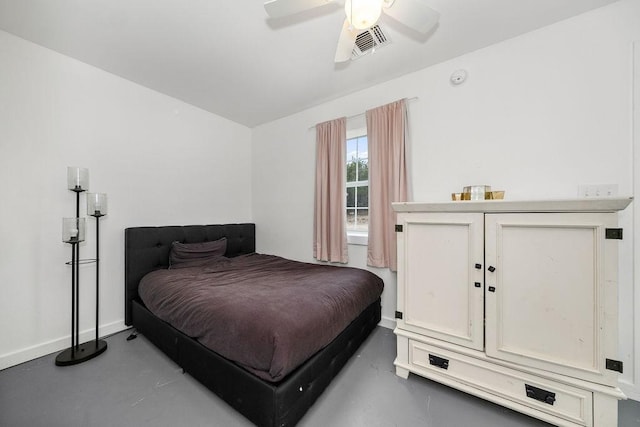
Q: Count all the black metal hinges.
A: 4